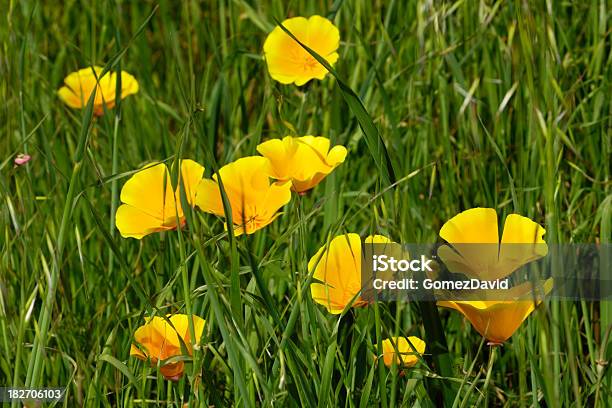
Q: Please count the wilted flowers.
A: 0